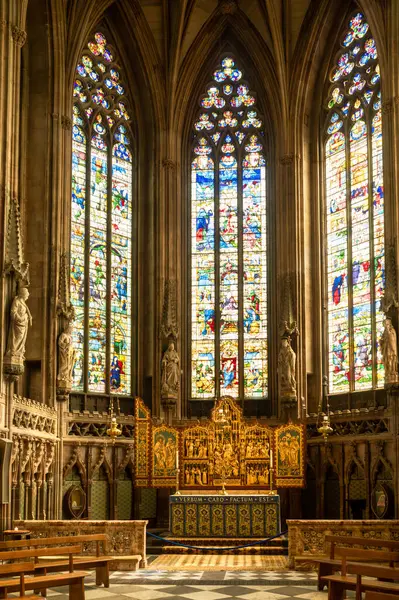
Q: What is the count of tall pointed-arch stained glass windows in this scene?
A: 3